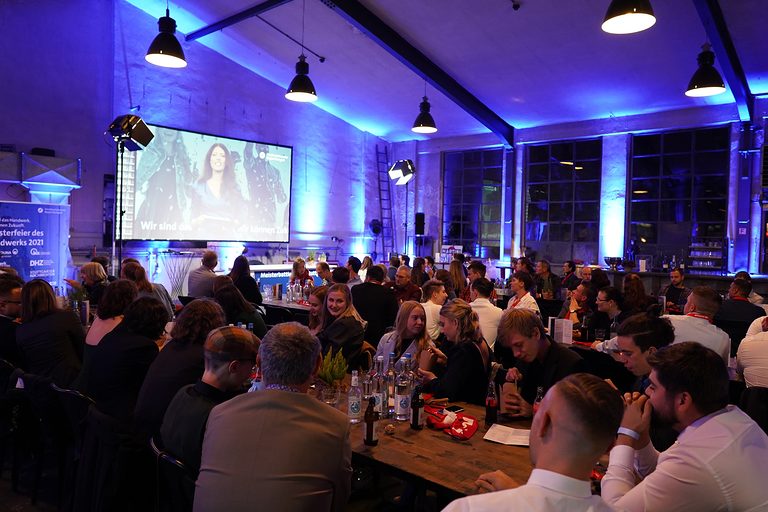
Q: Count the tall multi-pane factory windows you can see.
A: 3